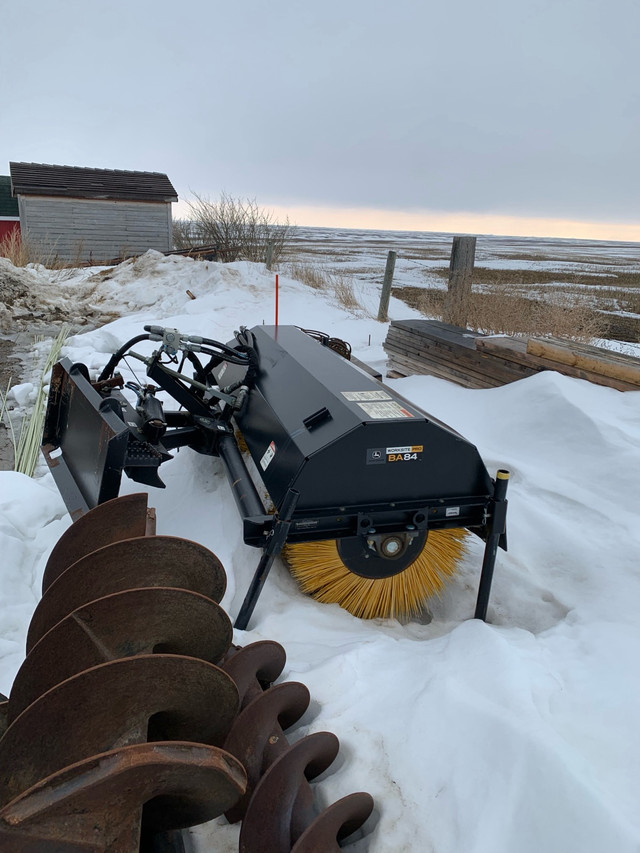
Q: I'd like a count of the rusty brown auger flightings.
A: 9